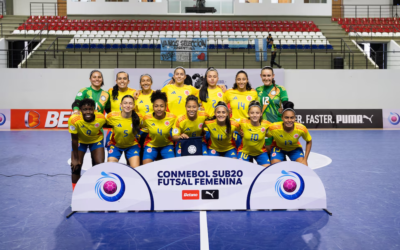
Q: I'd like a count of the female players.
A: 14